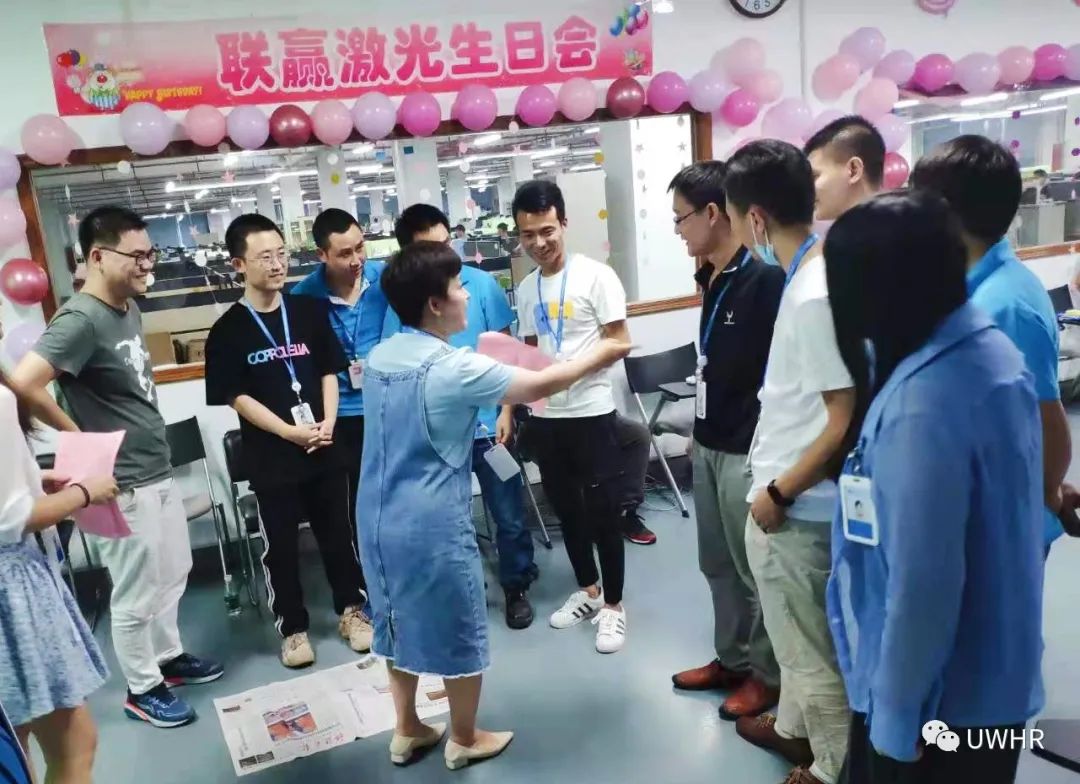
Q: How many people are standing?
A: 12